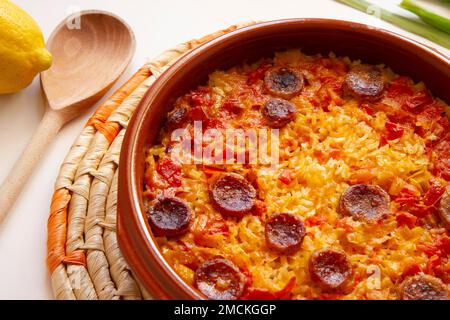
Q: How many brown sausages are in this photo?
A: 12